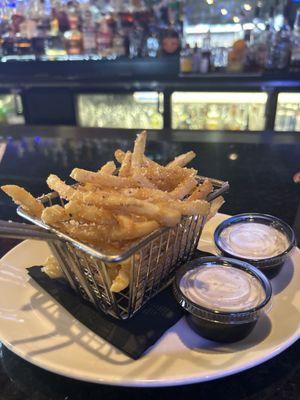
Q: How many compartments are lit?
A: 4